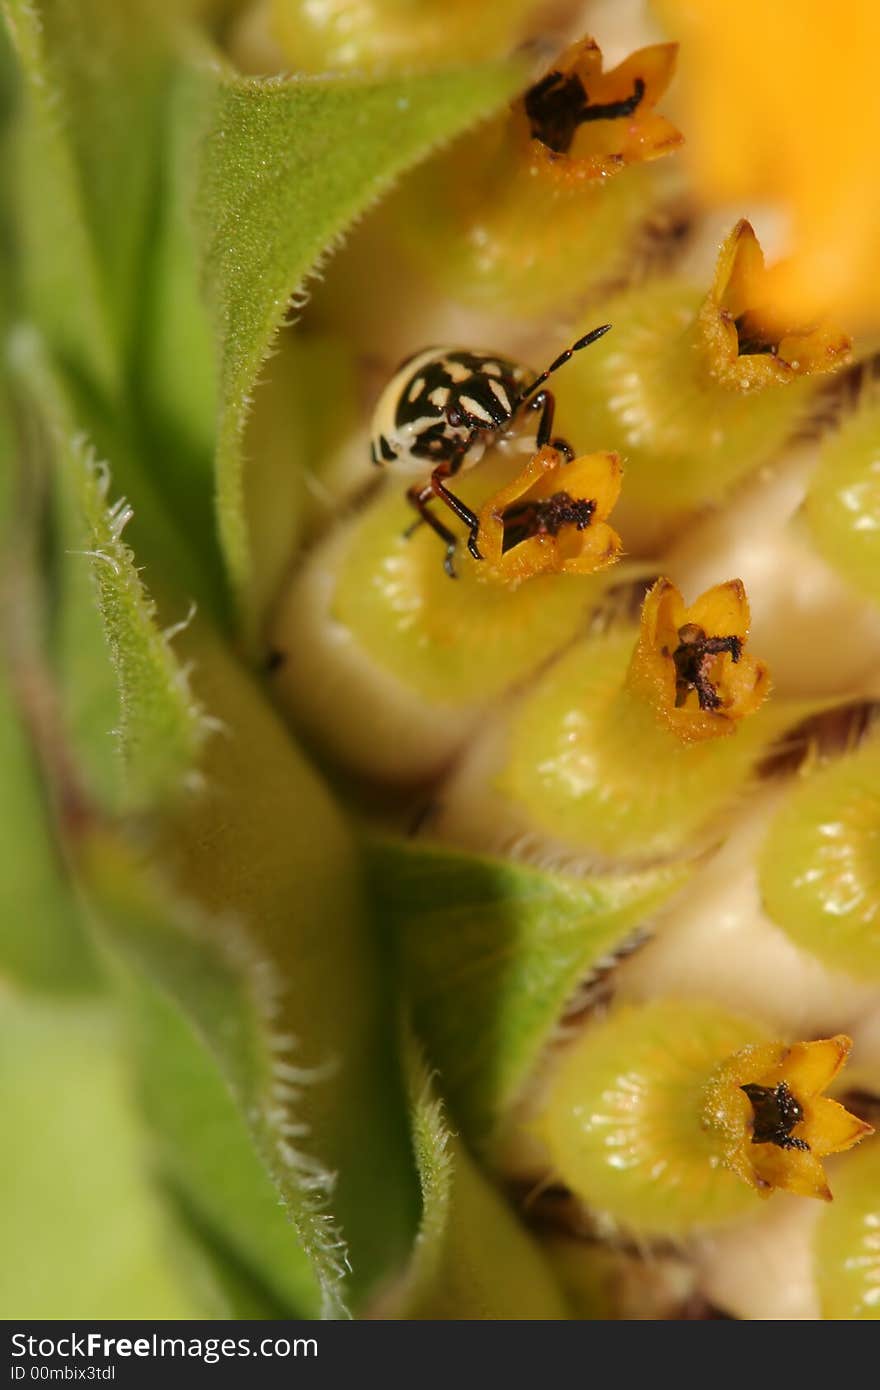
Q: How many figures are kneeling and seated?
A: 0